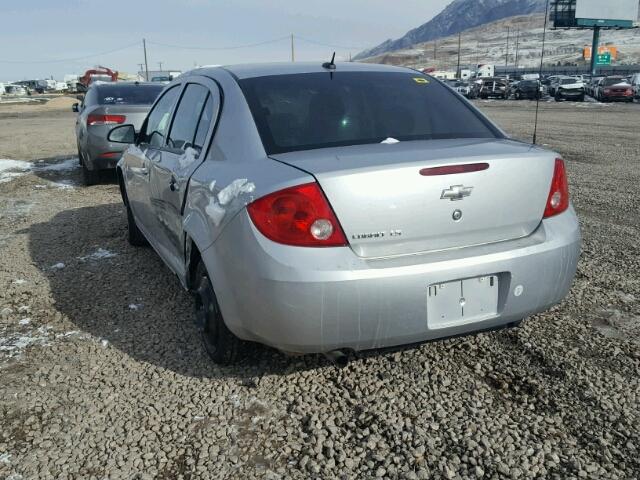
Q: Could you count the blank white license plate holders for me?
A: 1